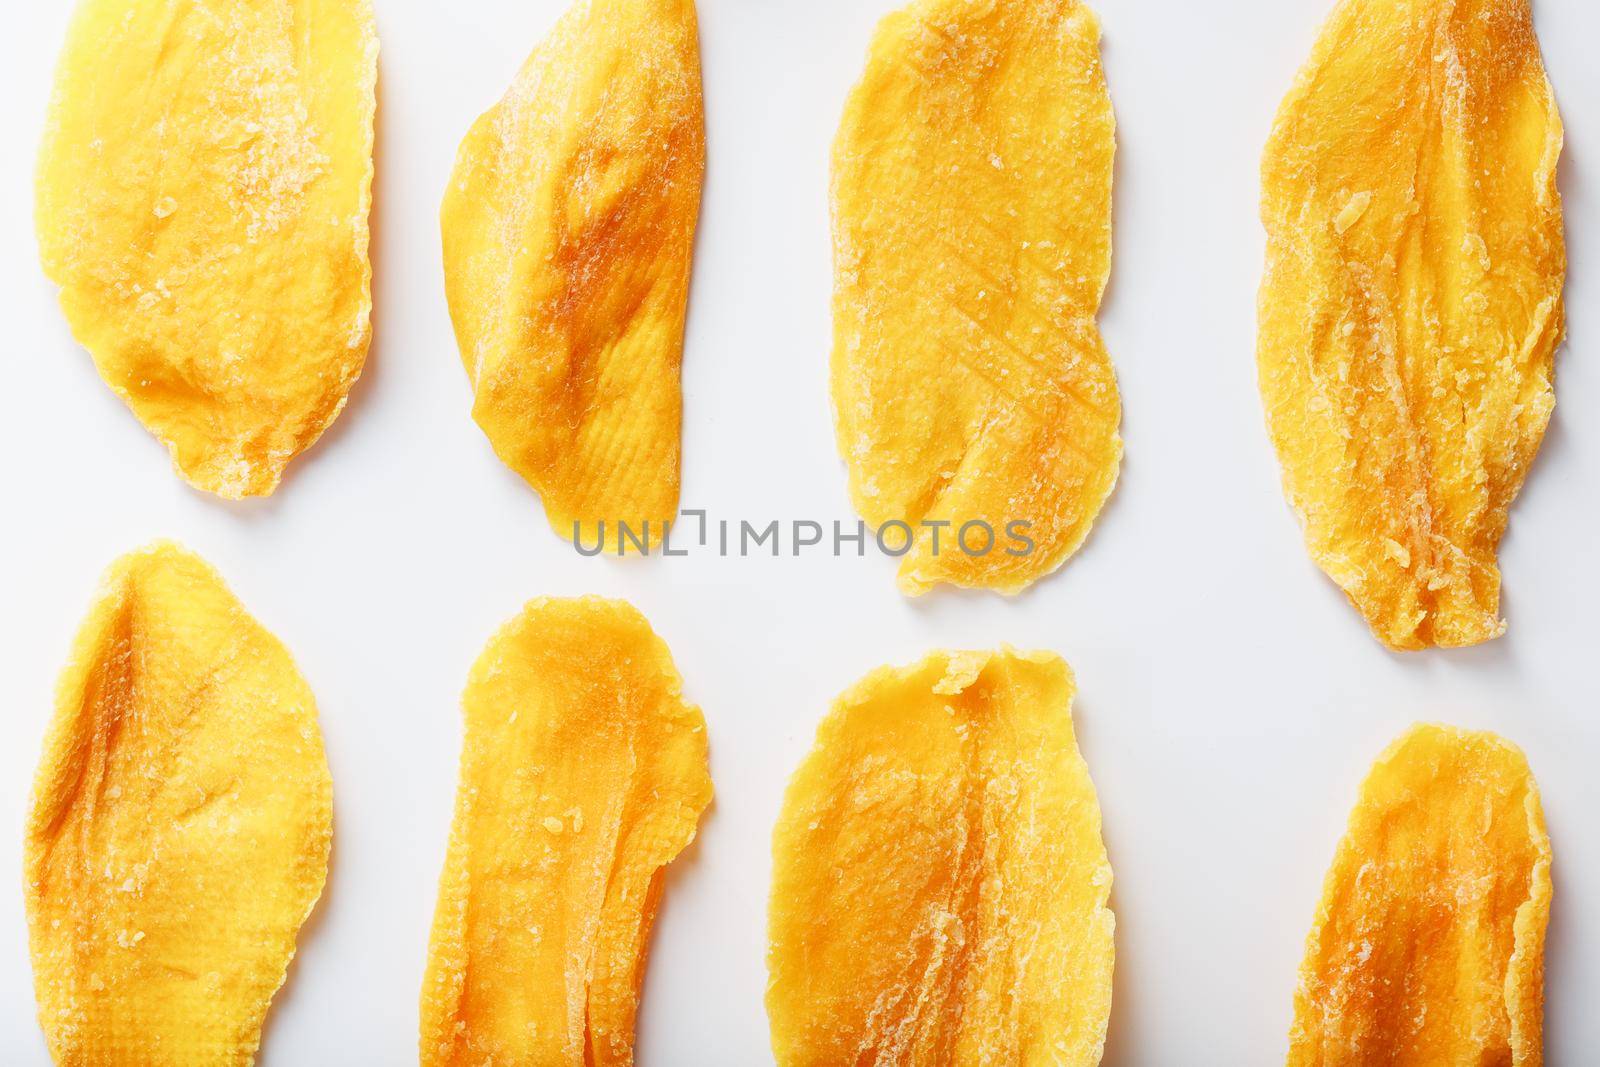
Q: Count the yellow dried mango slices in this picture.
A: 8